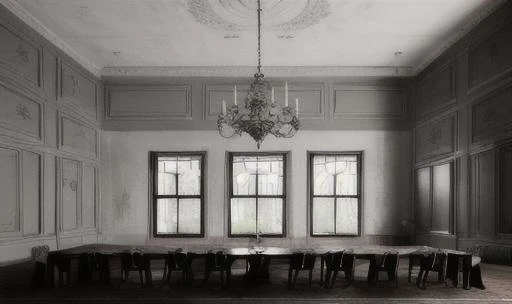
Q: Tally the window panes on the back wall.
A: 12